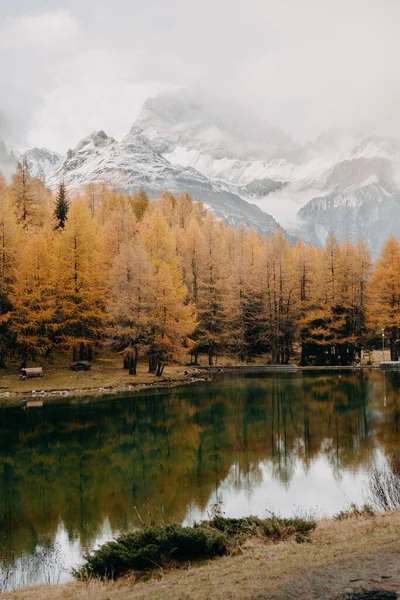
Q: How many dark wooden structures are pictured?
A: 1